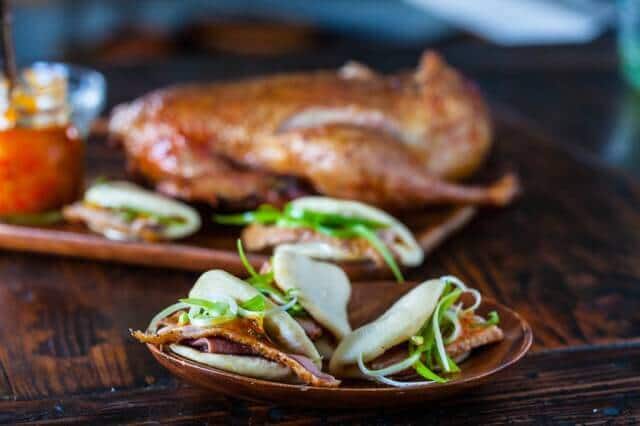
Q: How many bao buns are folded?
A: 5